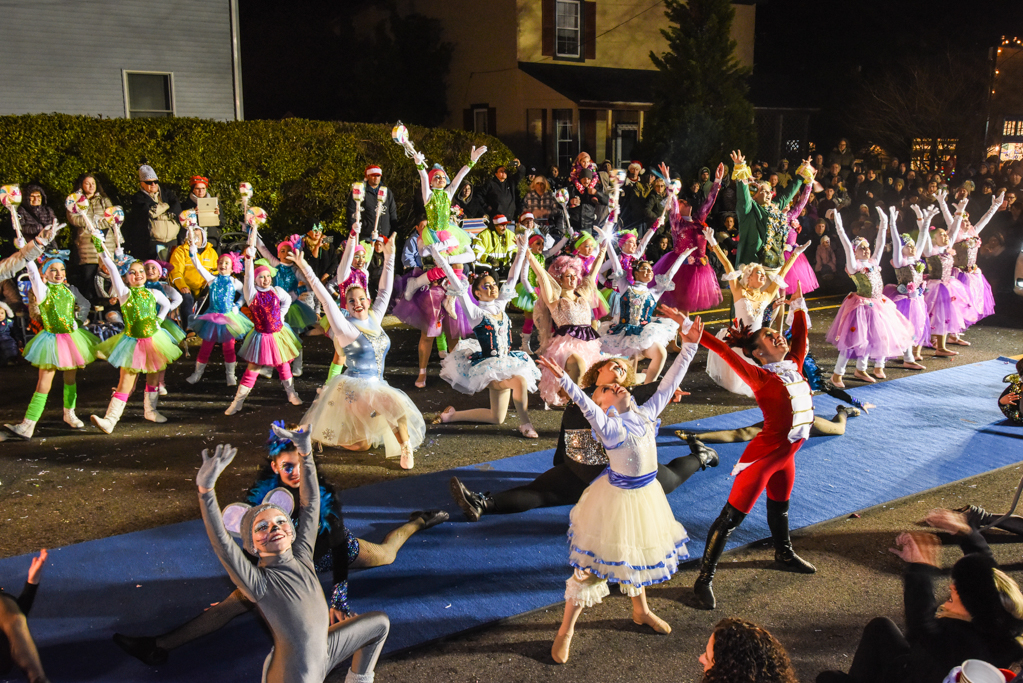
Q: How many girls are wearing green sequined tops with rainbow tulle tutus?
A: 4